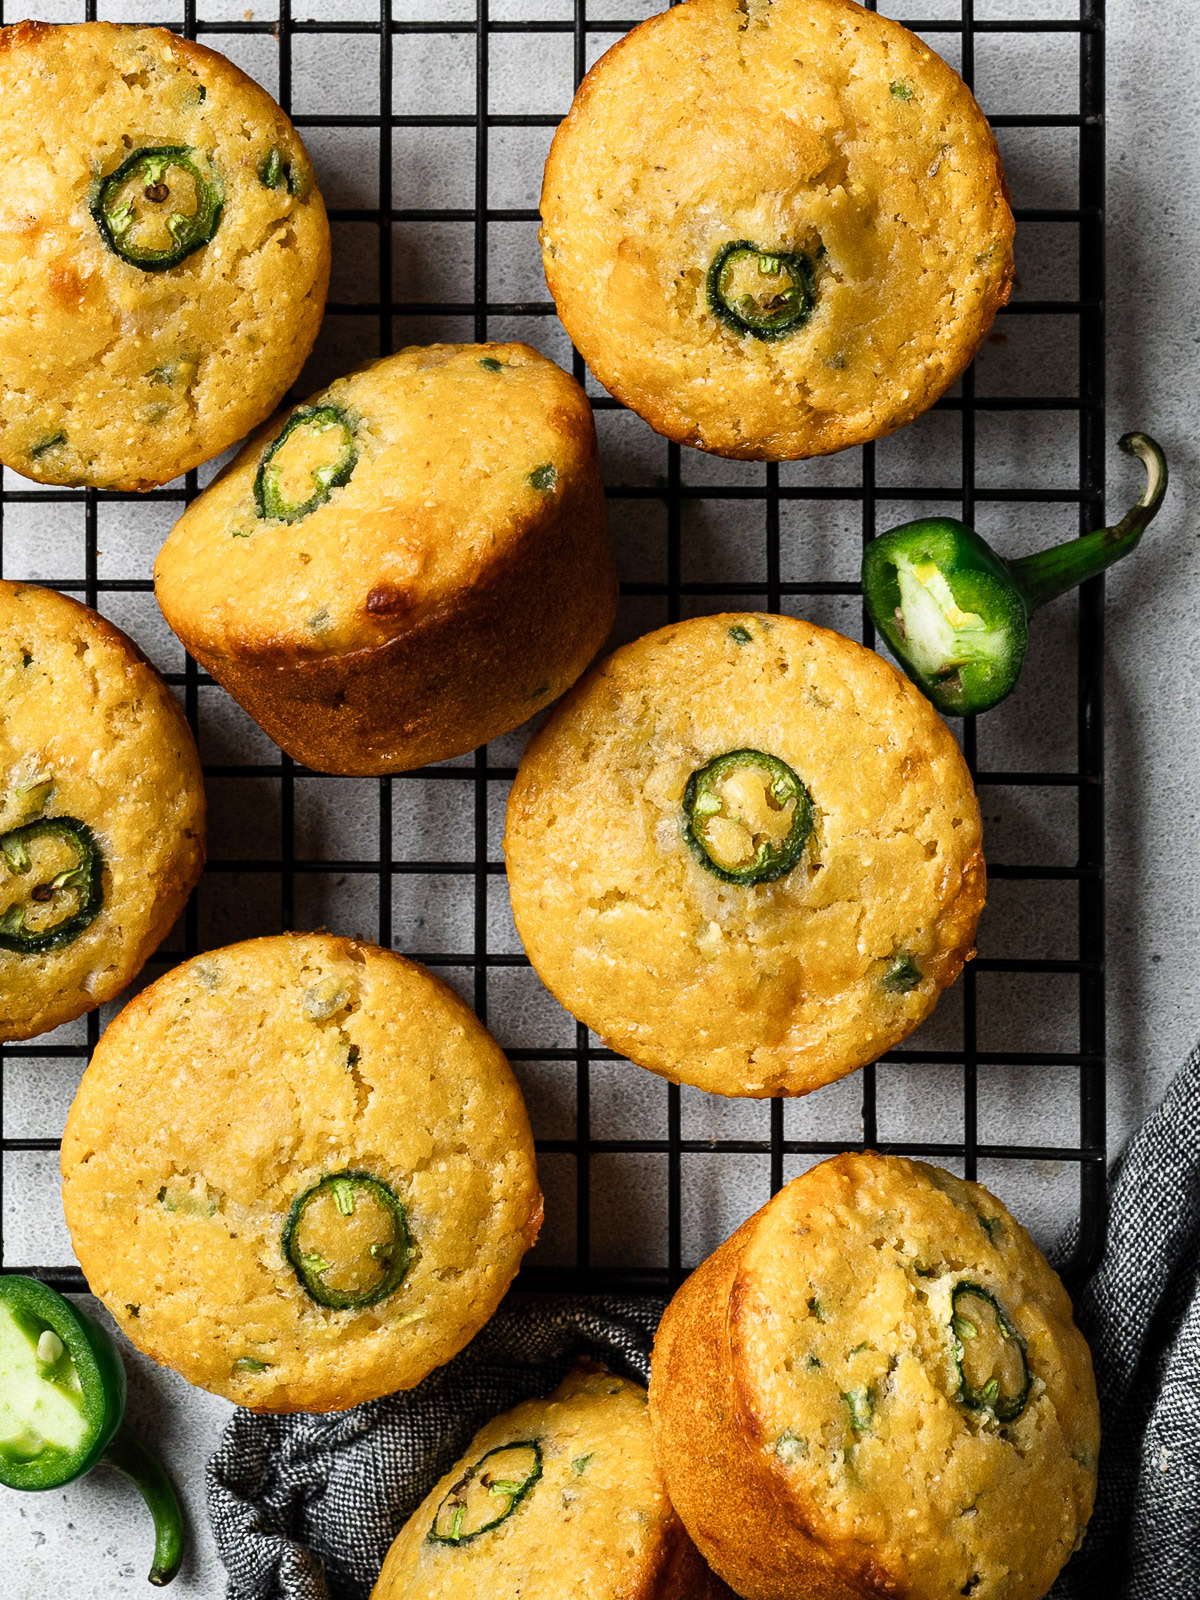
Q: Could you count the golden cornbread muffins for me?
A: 8